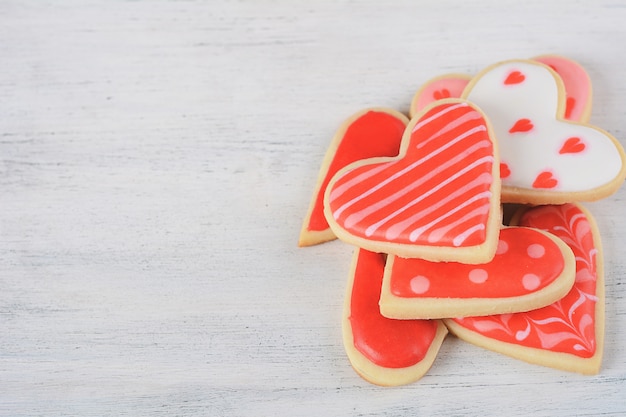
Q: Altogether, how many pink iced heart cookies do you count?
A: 1